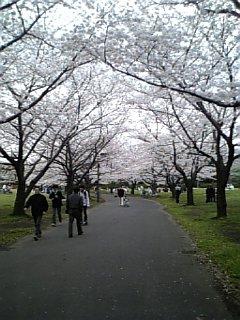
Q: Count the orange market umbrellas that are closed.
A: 0